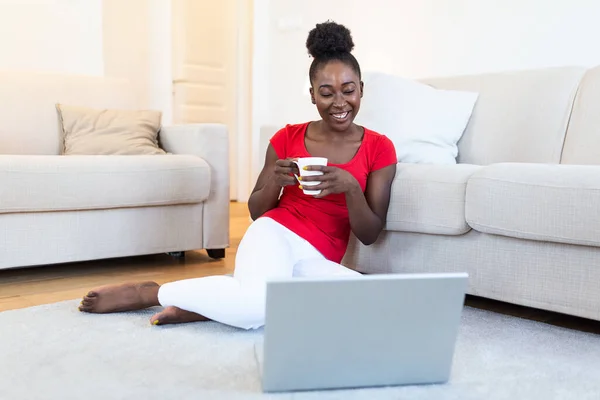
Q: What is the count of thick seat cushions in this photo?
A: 3